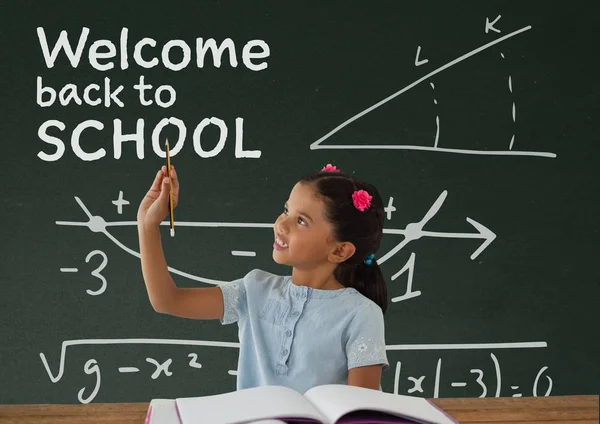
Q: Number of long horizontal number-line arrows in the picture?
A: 1